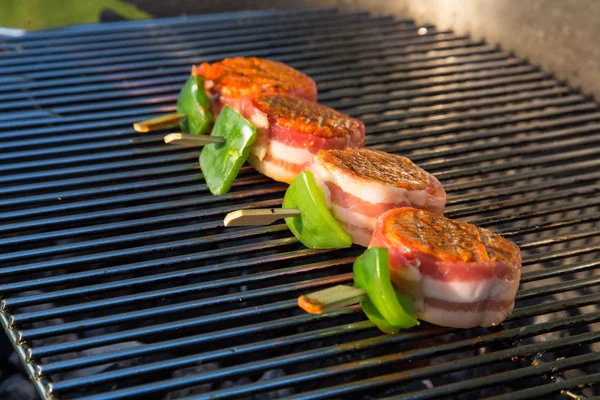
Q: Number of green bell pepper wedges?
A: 4